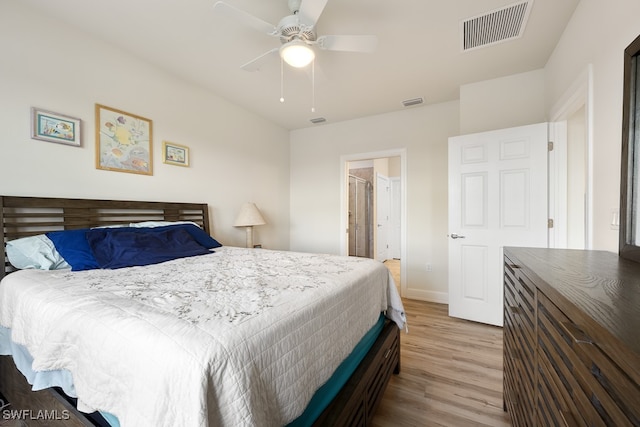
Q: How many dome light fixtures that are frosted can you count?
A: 1